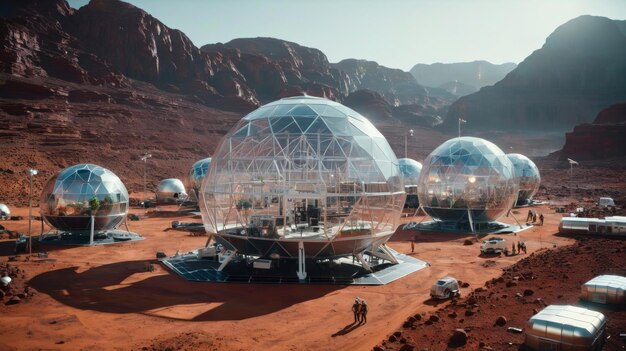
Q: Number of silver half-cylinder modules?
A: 2